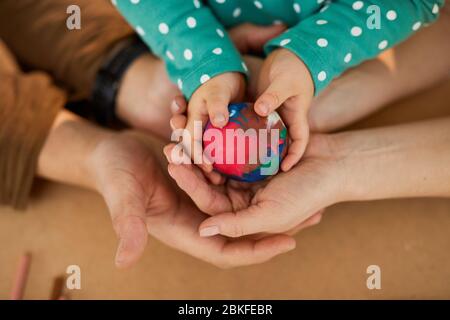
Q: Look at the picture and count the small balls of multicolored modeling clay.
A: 1